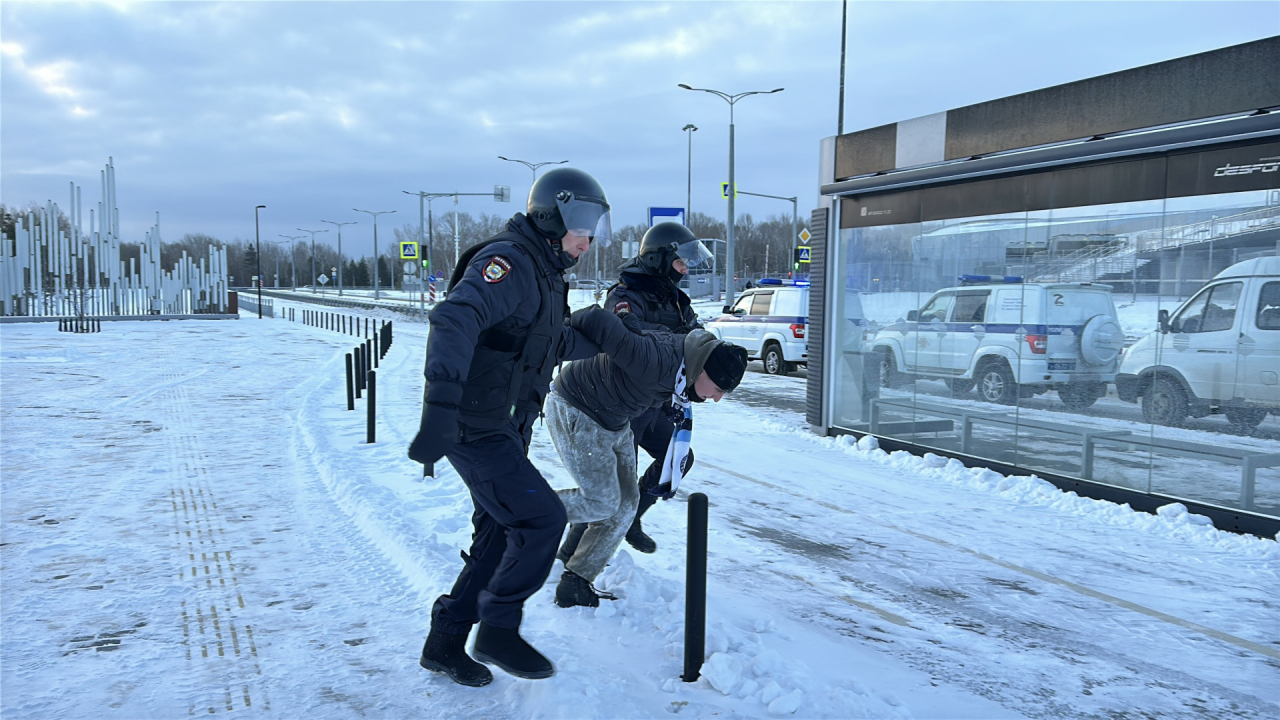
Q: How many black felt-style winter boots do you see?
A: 2